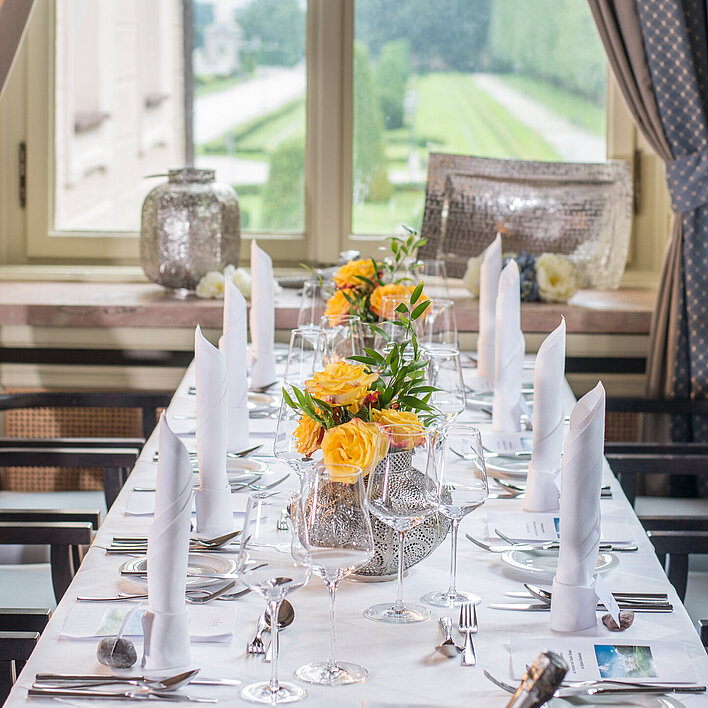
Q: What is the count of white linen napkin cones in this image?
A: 8